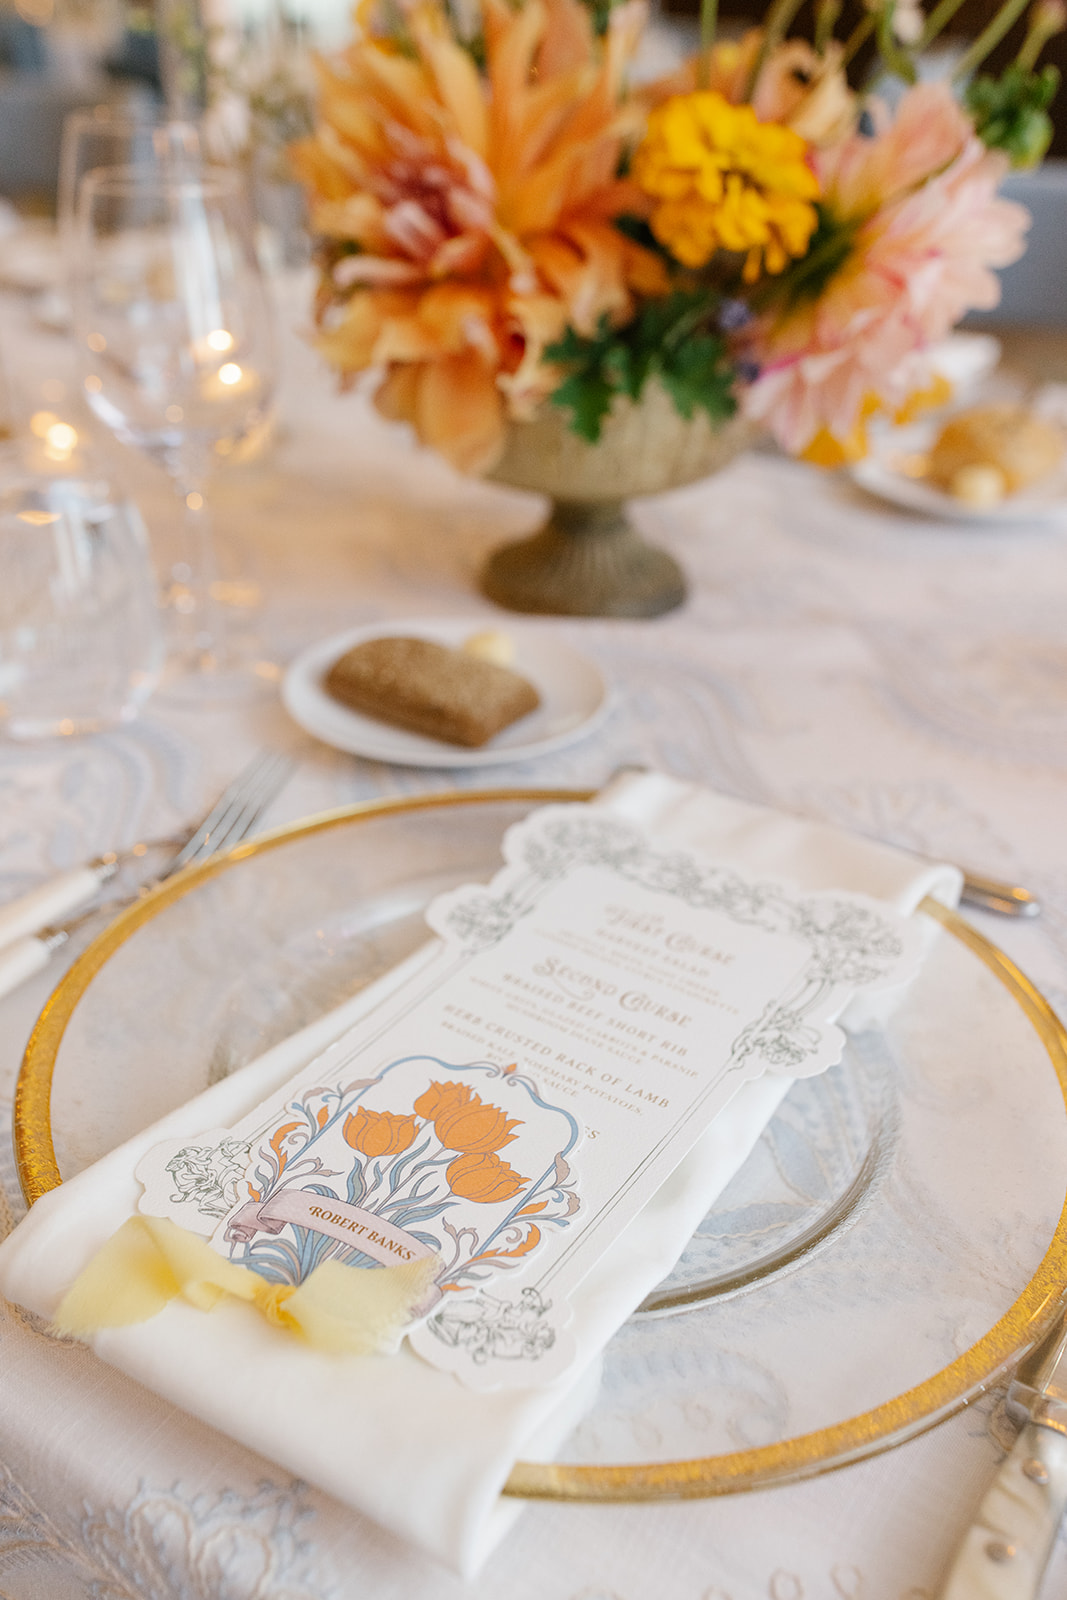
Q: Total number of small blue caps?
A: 0